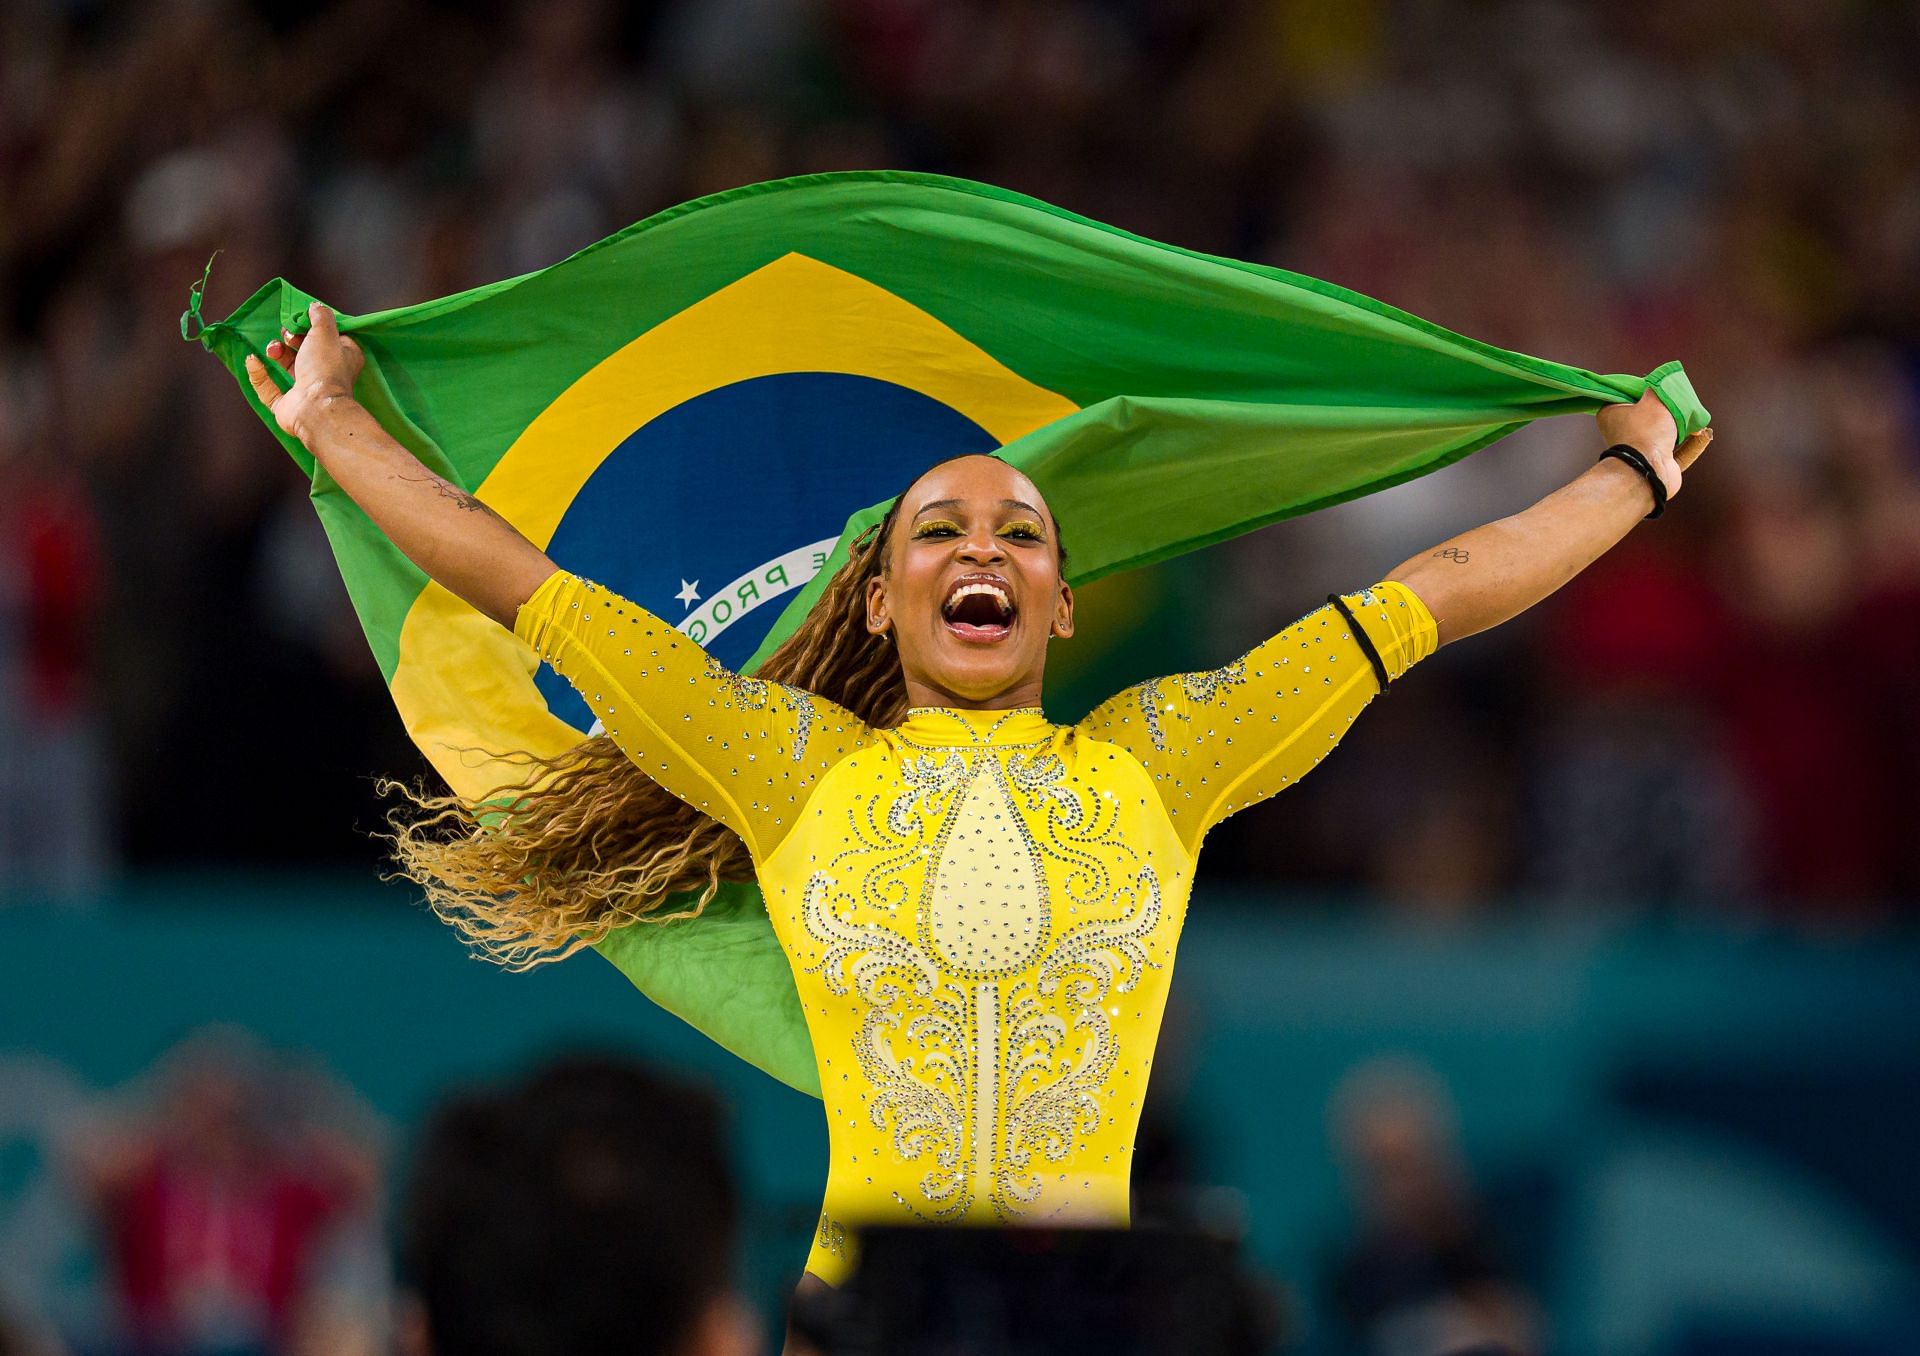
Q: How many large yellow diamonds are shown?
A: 1